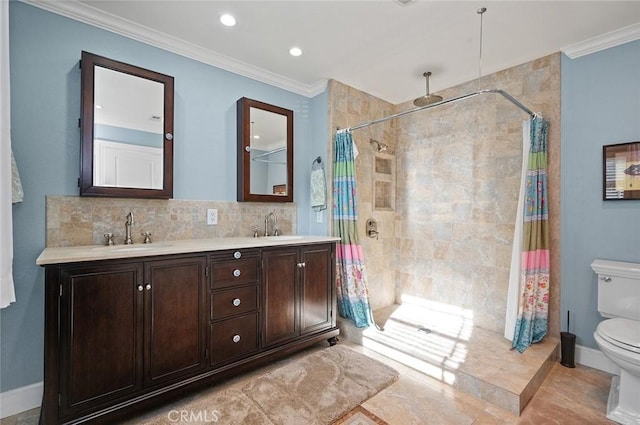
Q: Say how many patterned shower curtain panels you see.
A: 2